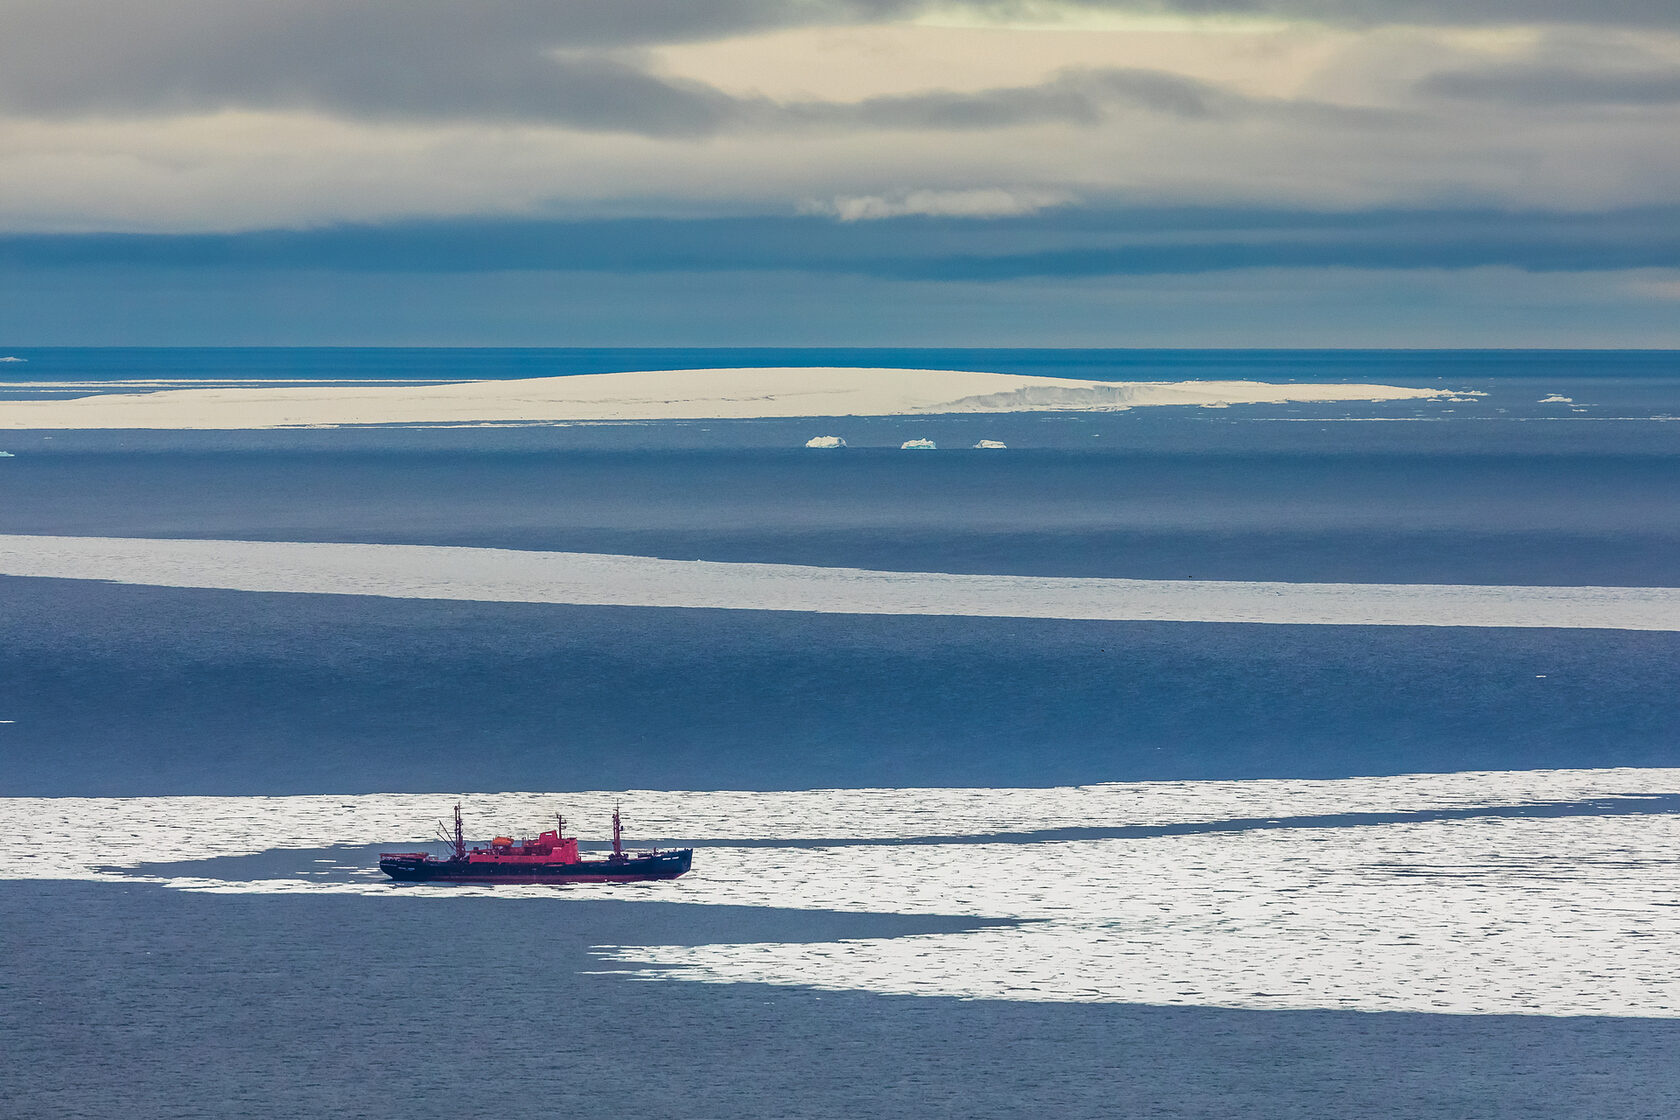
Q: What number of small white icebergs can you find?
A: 3